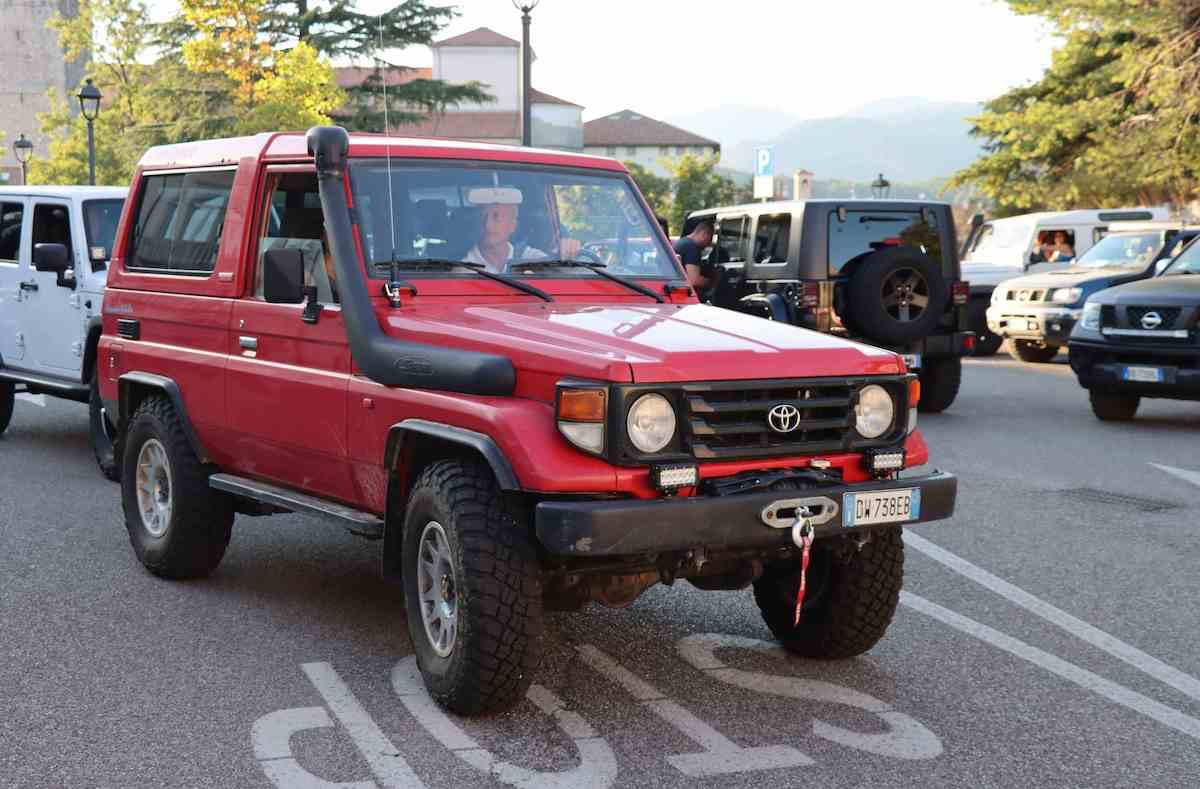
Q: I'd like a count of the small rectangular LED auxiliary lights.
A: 2